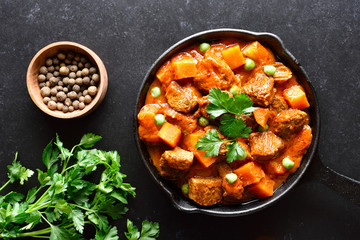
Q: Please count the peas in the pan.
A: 12